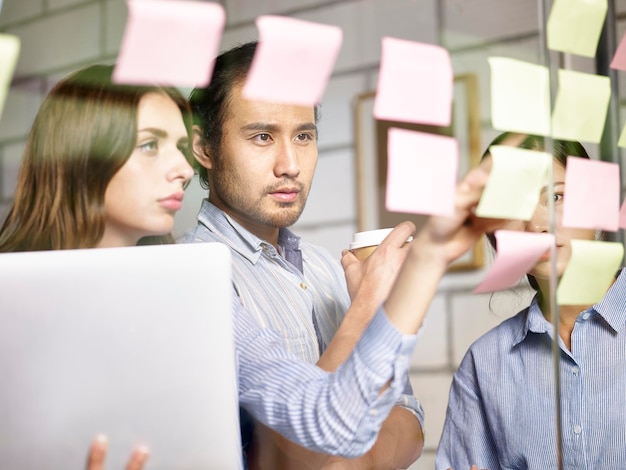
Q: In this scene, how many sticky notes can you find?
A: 15